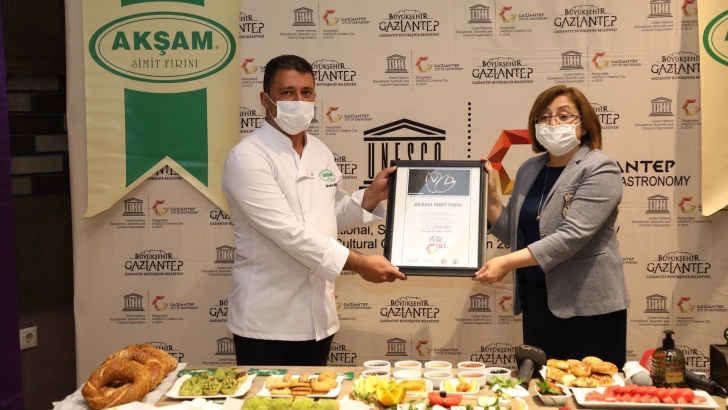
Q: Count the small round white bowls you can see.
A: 9